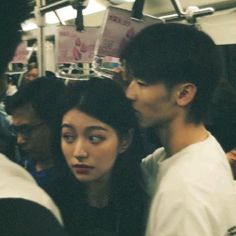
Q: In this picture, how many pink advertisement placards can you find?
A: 3